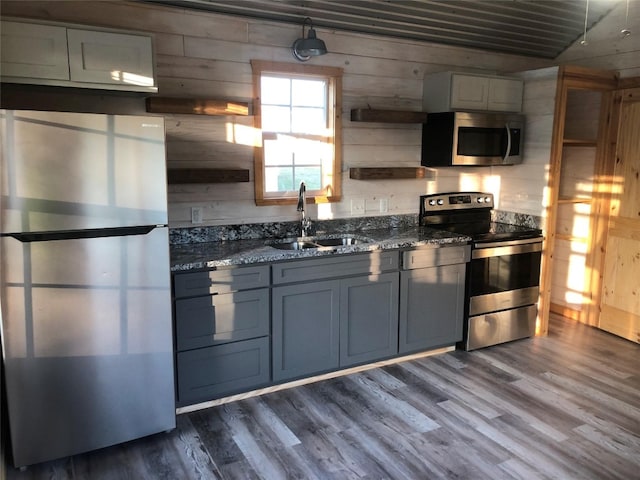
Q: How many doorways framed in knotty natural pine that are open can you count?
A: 1